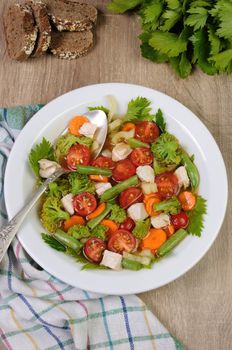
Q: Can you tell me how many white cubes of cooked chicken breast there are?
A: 10